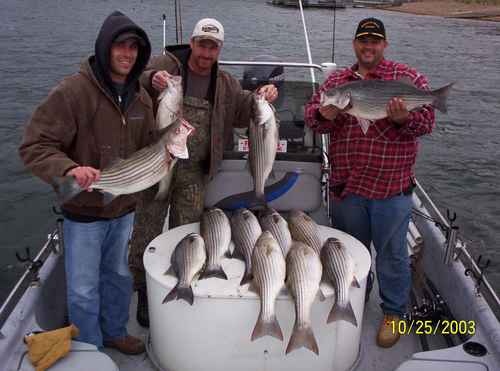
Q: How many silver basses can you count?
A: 12